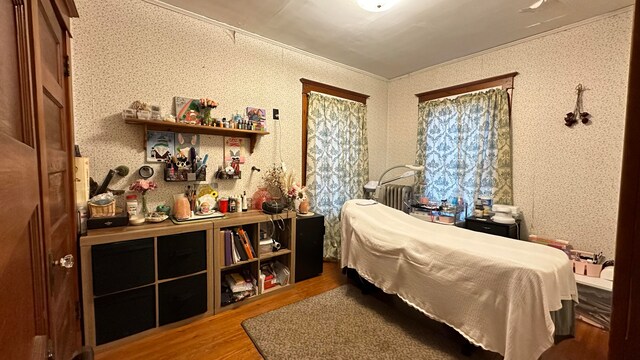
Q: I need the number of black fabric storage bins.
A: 4